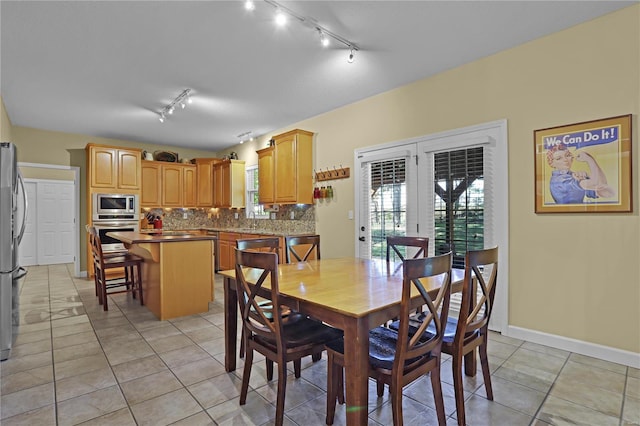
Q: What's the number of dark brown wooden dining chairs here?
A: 6